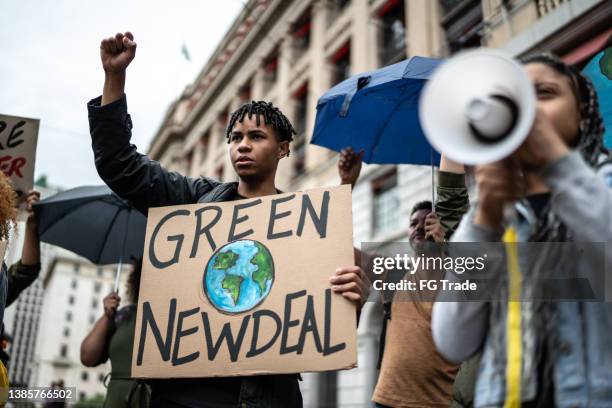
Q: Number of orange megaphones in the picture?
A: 0